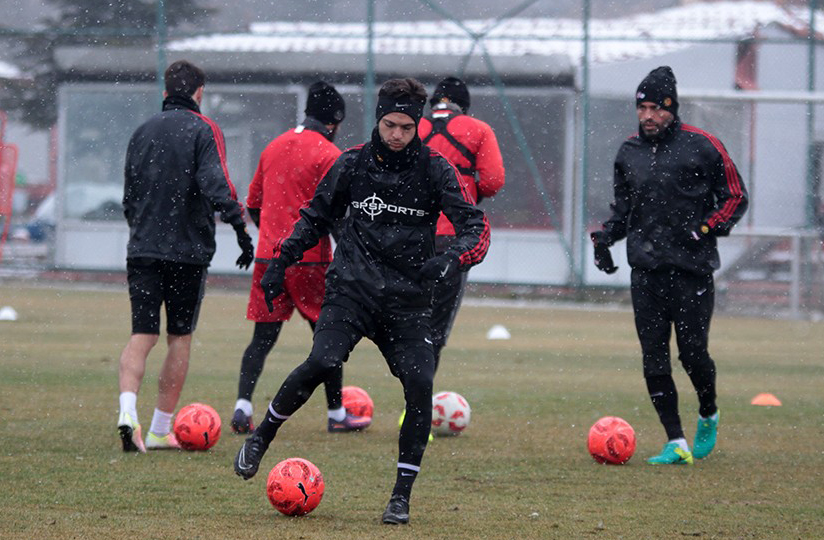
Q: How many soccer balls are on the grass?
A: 5